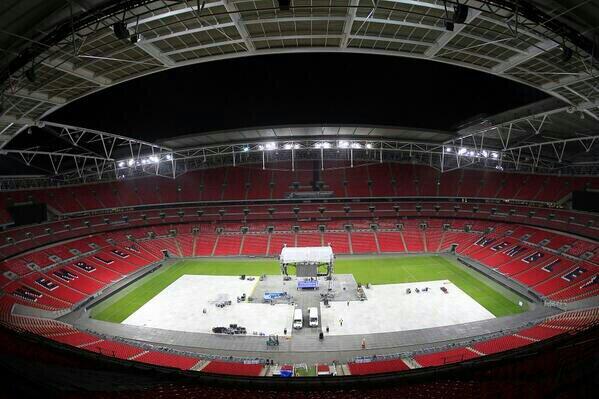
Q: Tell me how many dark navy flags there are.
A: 0